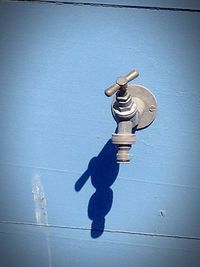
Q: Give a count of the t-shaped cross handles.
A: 1